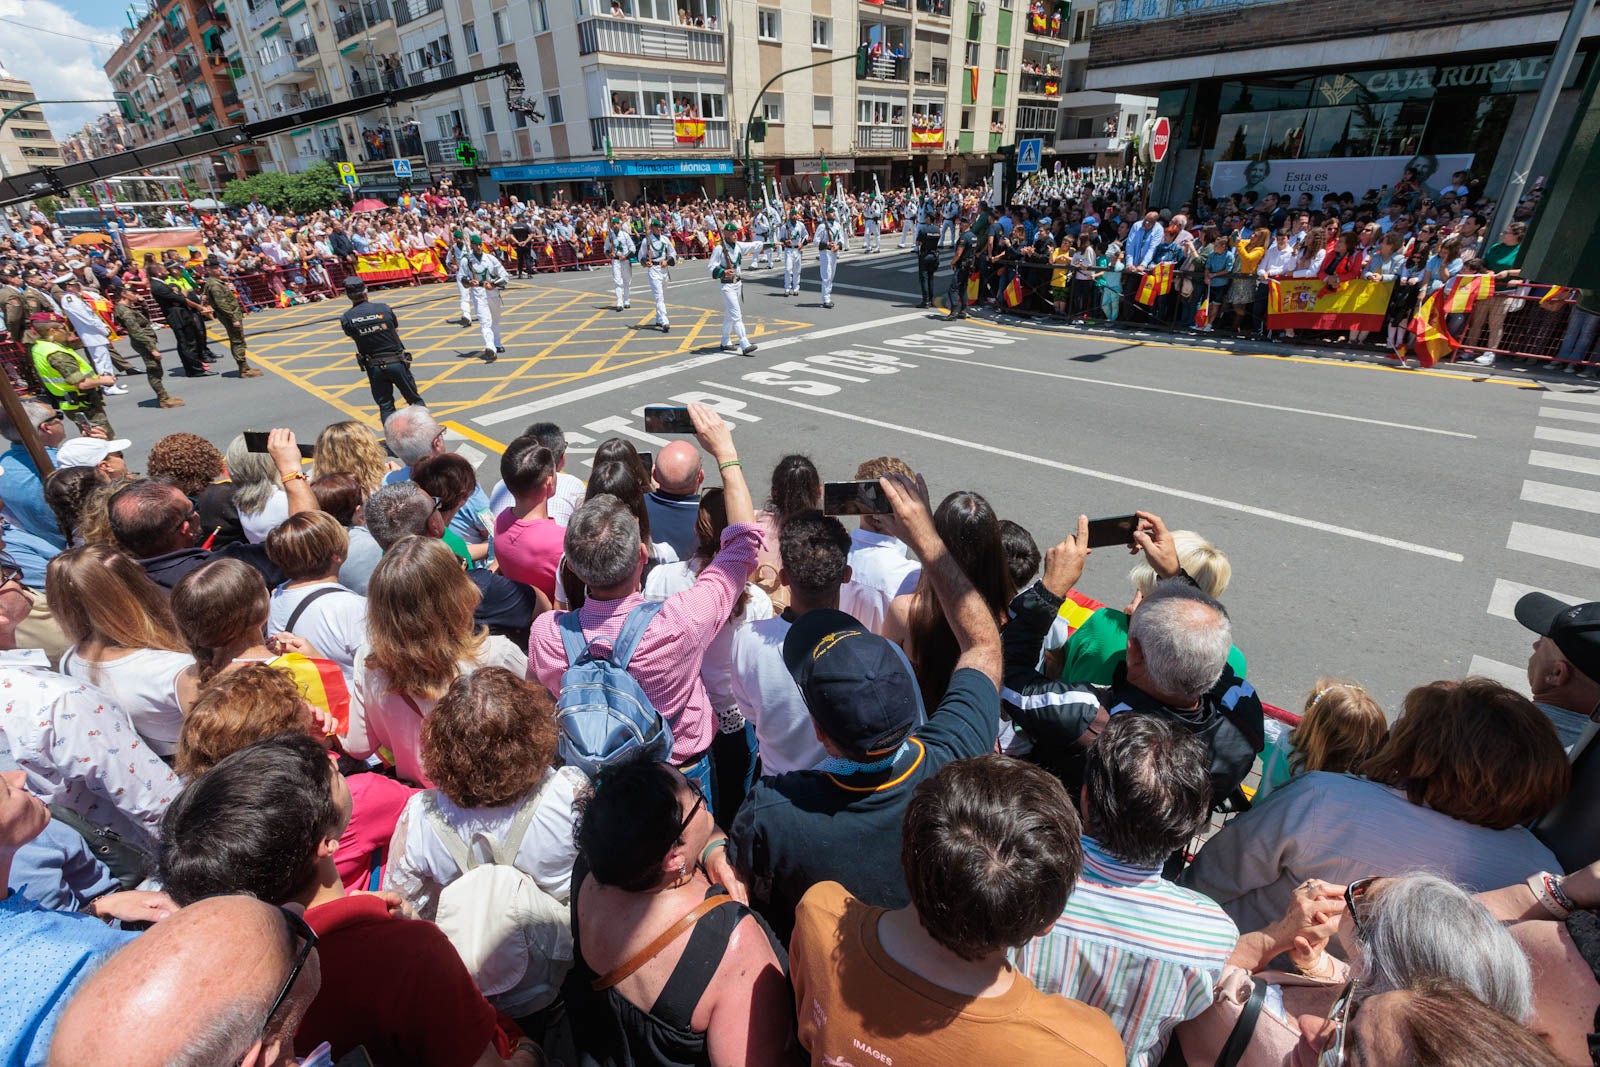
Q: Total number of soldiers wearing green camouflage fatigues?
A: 3